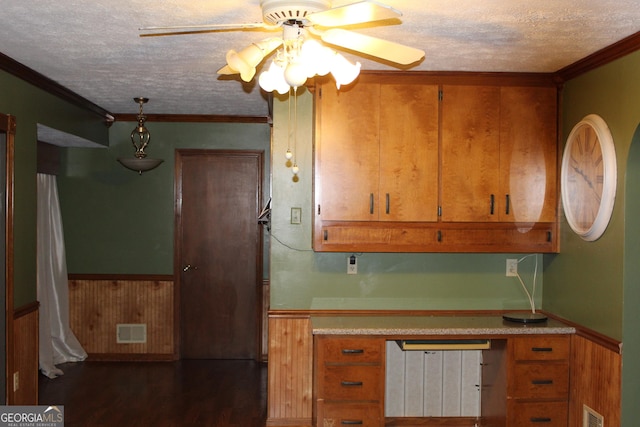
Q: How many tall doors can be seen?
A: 1